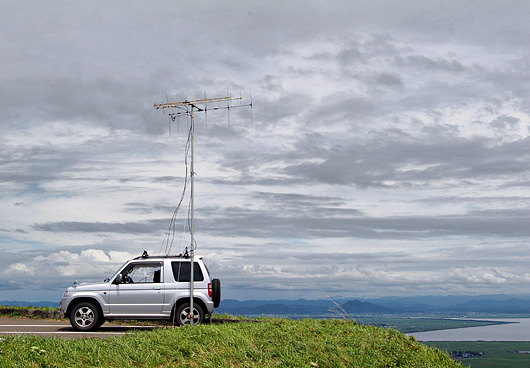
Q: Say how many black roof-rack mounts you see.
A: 2